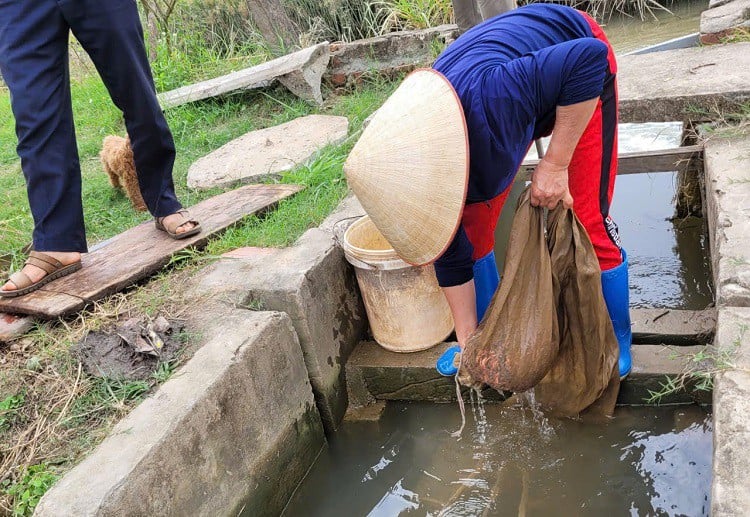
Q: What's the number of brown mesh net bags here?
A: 1